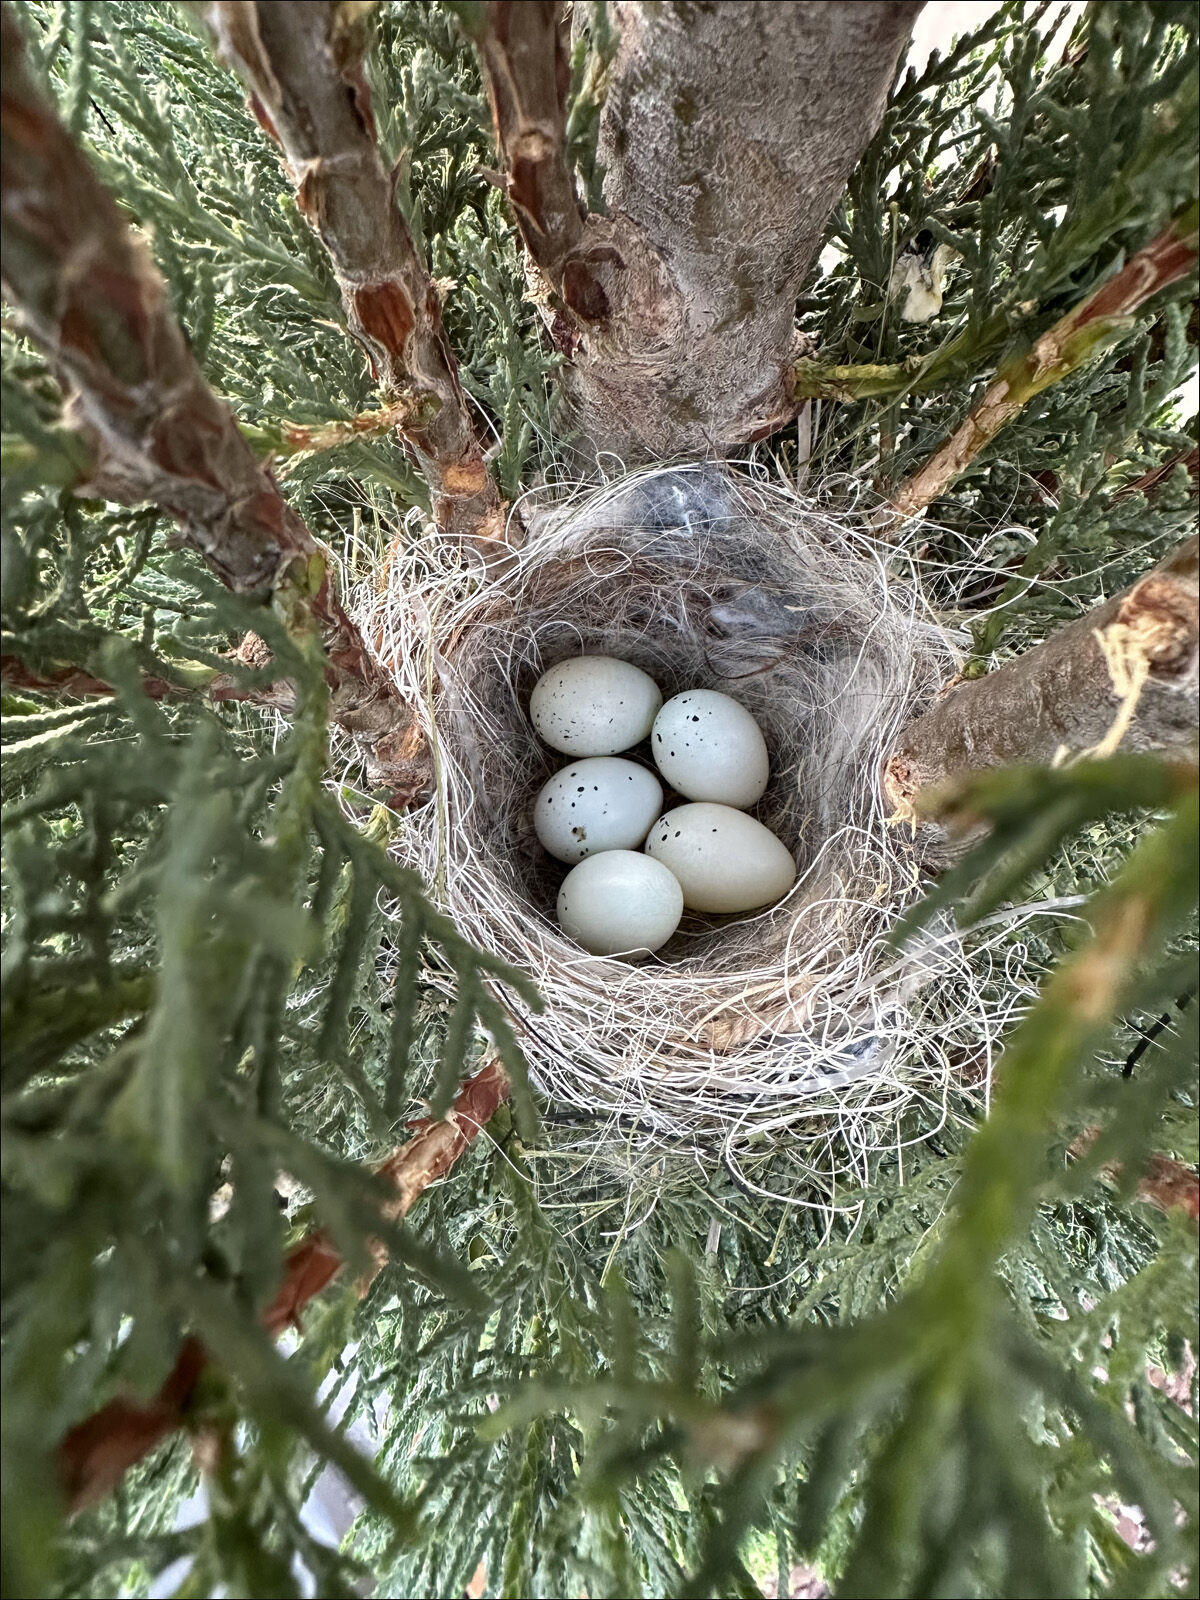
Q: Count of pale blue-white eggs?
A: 5